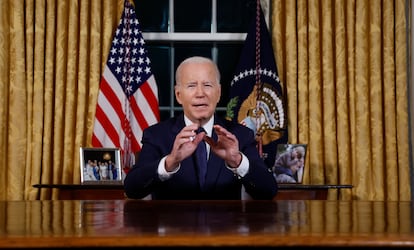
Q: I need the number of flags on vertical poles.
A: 2